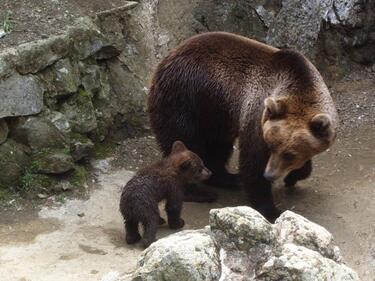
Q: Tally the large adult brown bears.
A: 1